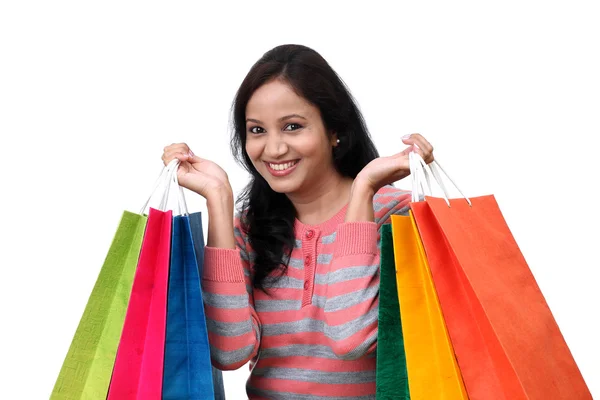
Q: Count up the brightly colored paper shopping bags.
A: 6